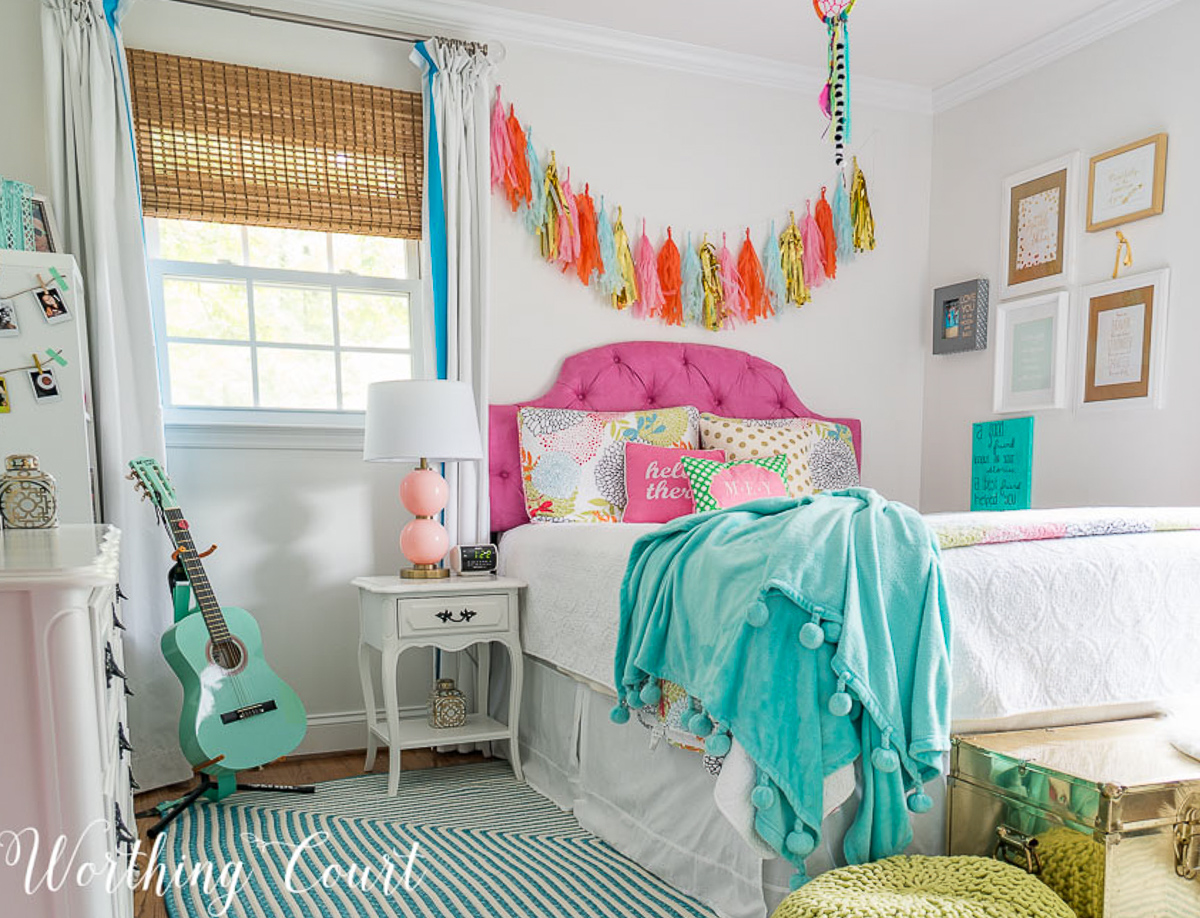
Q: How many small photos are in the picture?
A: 4